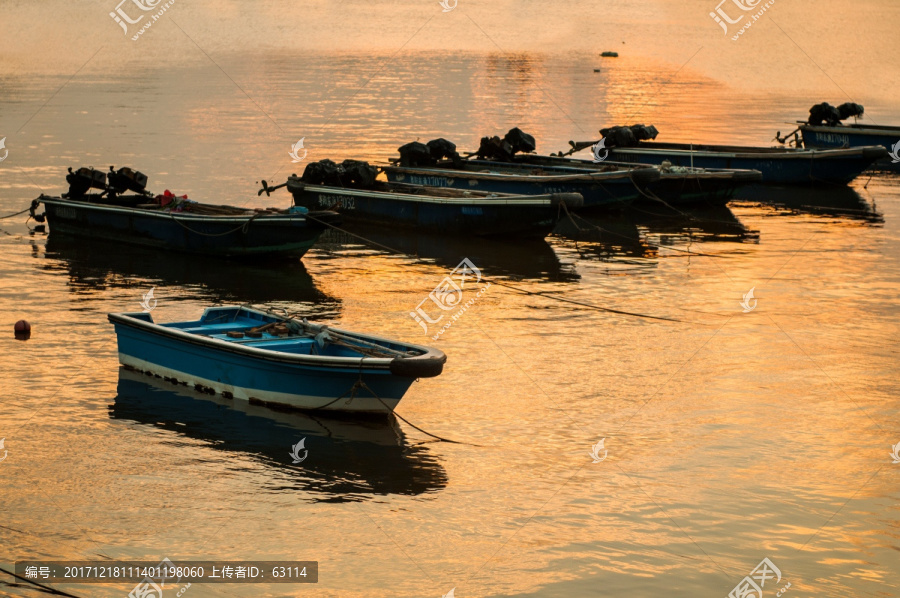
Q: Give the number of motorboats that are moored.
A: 6